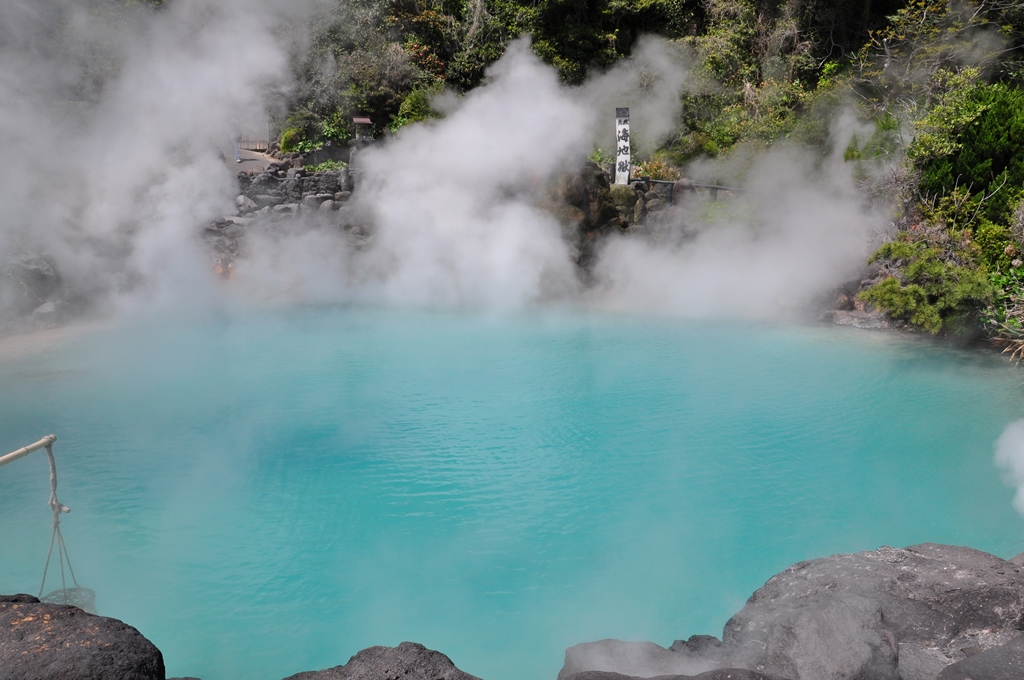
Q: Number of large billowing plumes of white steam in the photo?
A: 3